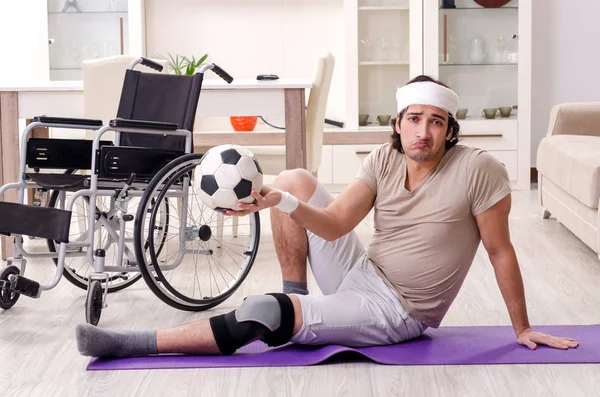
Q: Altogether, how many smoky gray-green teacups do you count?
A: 5